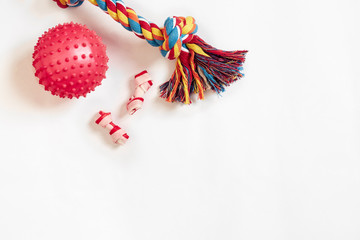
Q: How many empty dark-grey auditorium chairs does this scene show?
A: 0